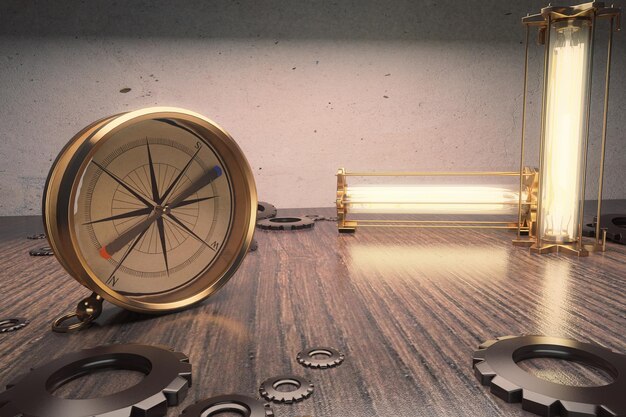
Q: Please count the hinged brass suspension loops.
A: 1